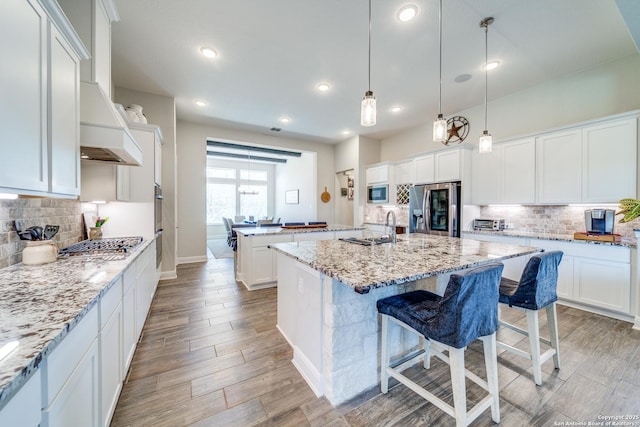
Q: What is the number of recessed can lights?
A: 8